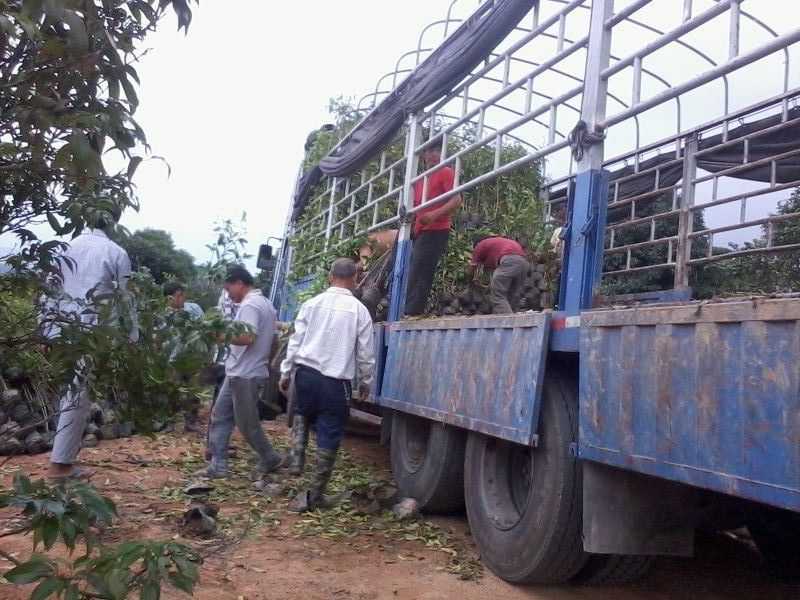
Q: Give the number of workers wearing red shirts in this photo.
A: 2